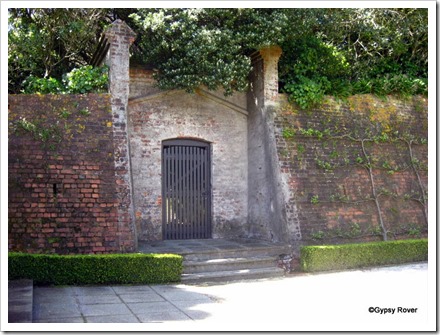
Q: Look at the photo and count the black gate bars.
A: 12